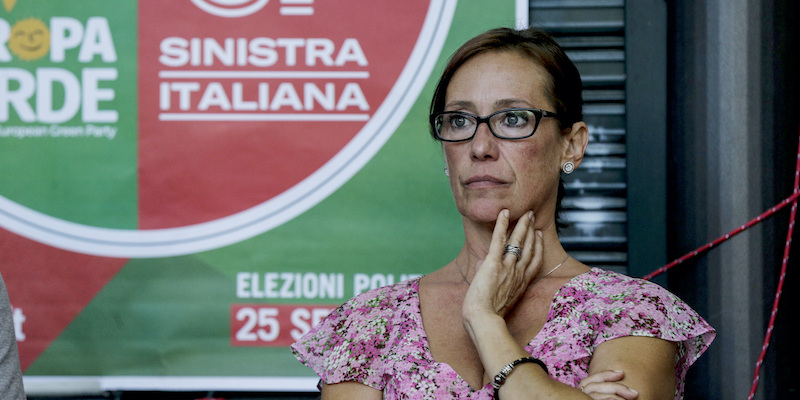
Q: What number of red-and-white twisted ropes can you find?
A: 2